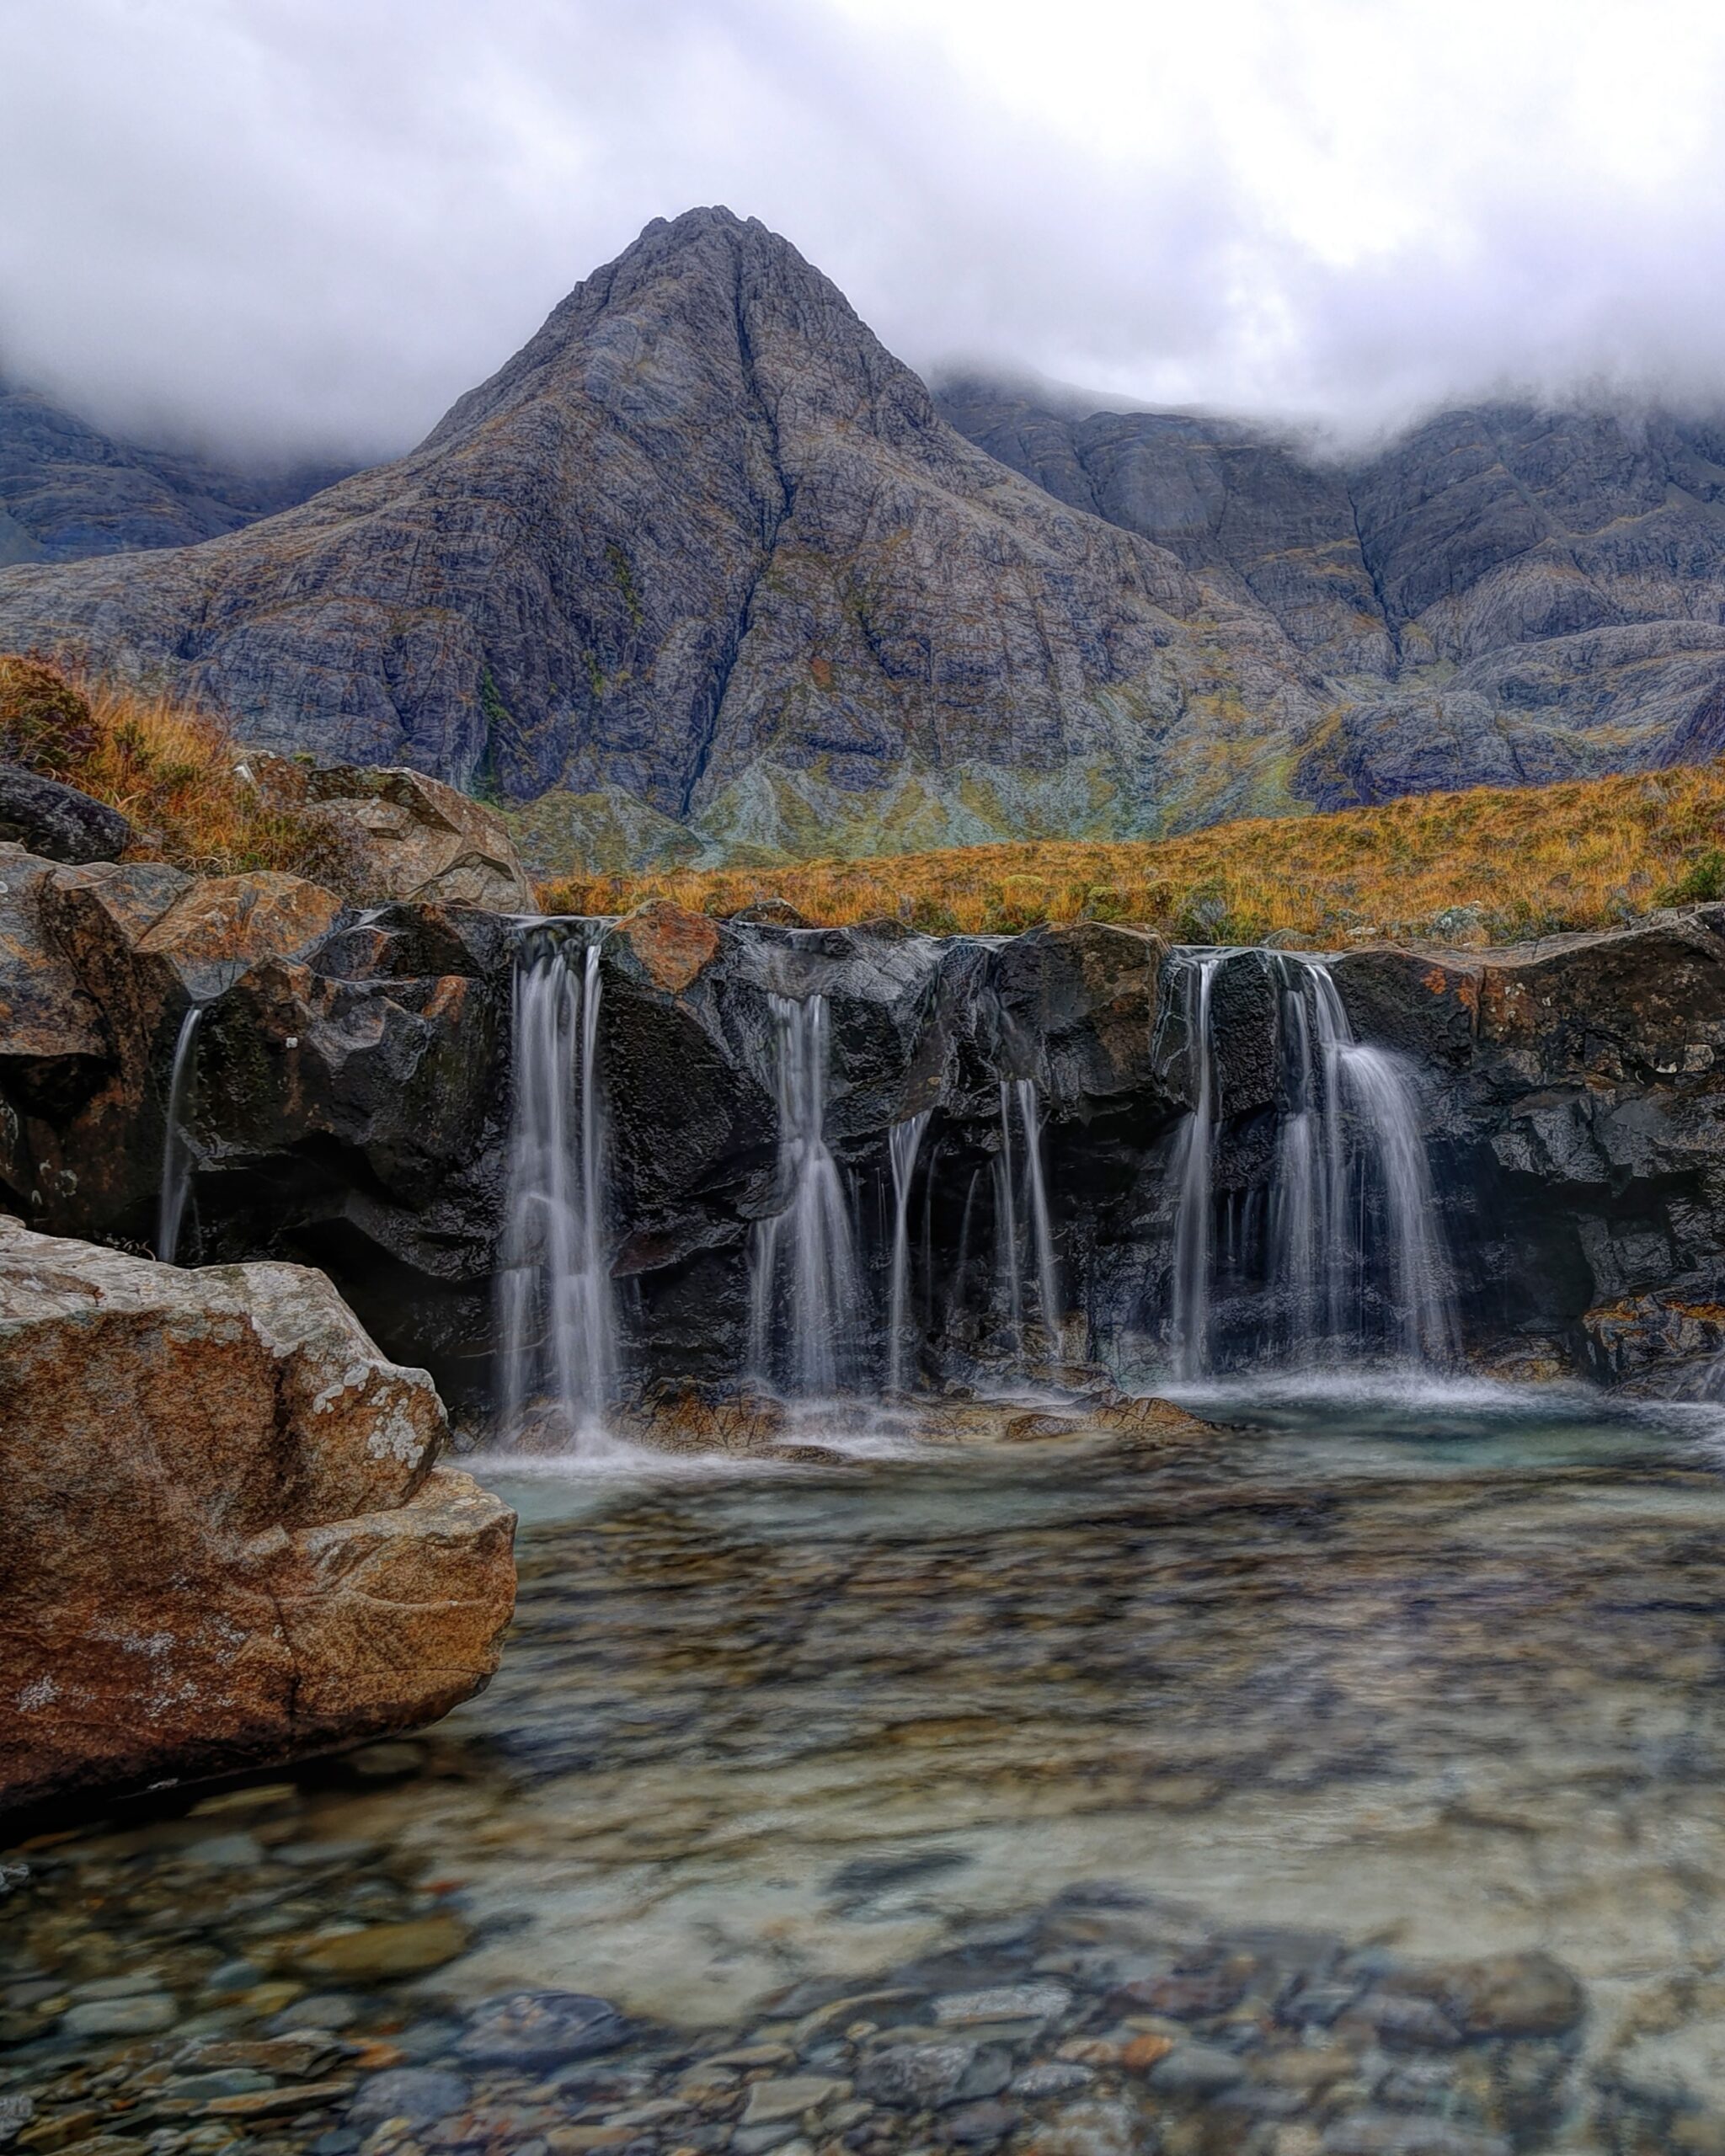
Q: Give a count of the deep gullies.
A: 2